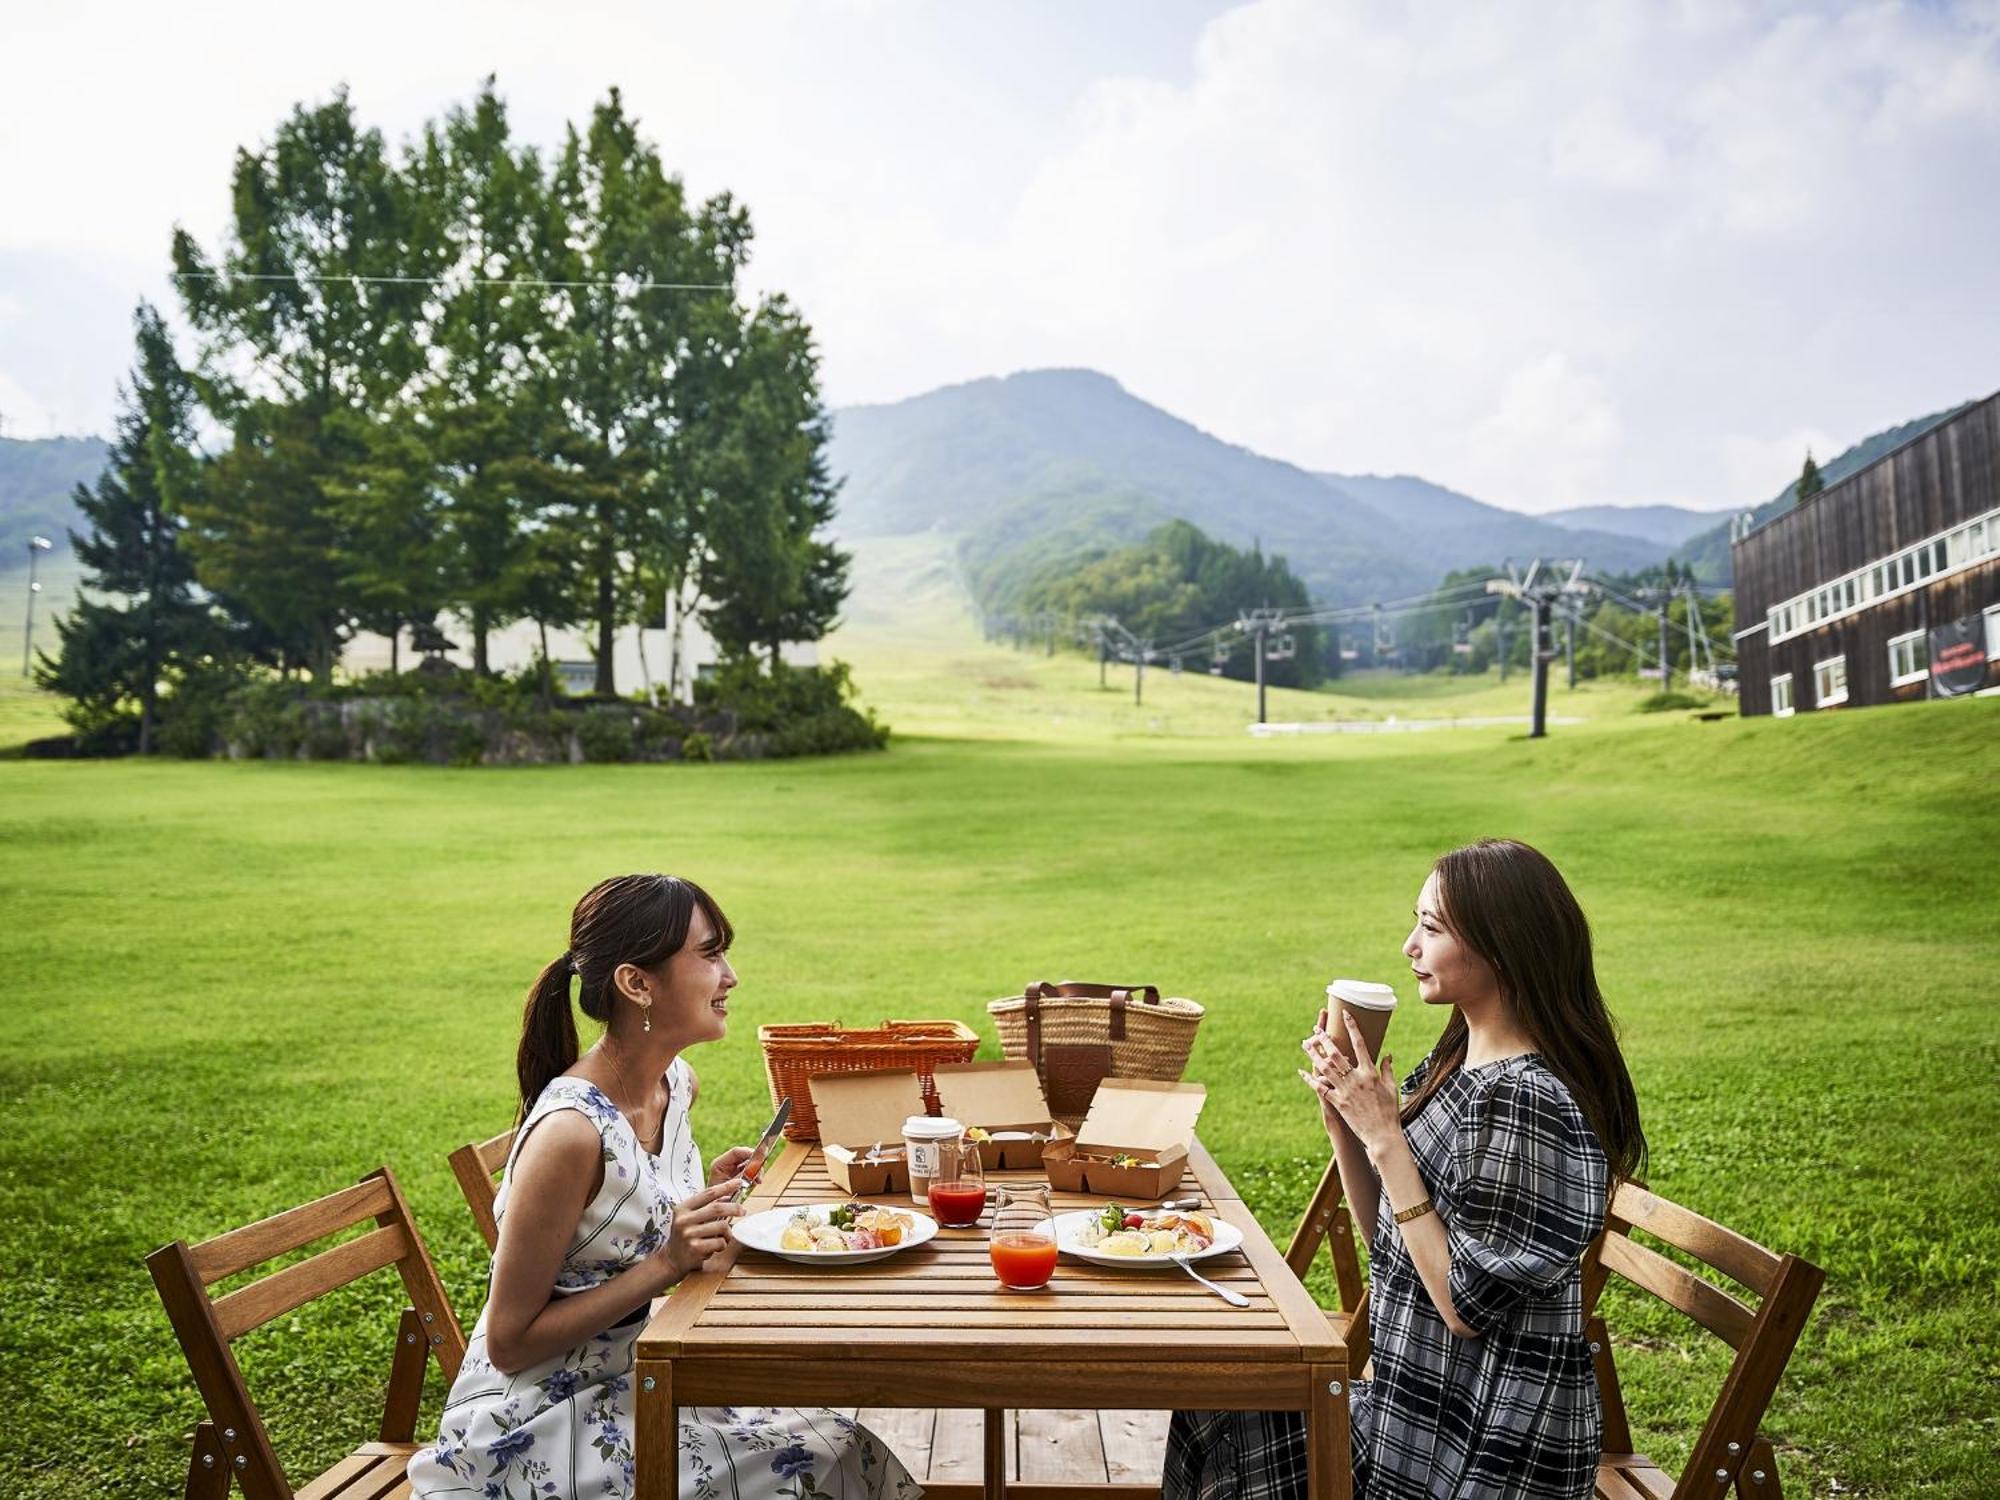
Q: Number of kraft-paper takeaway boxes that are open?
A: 3